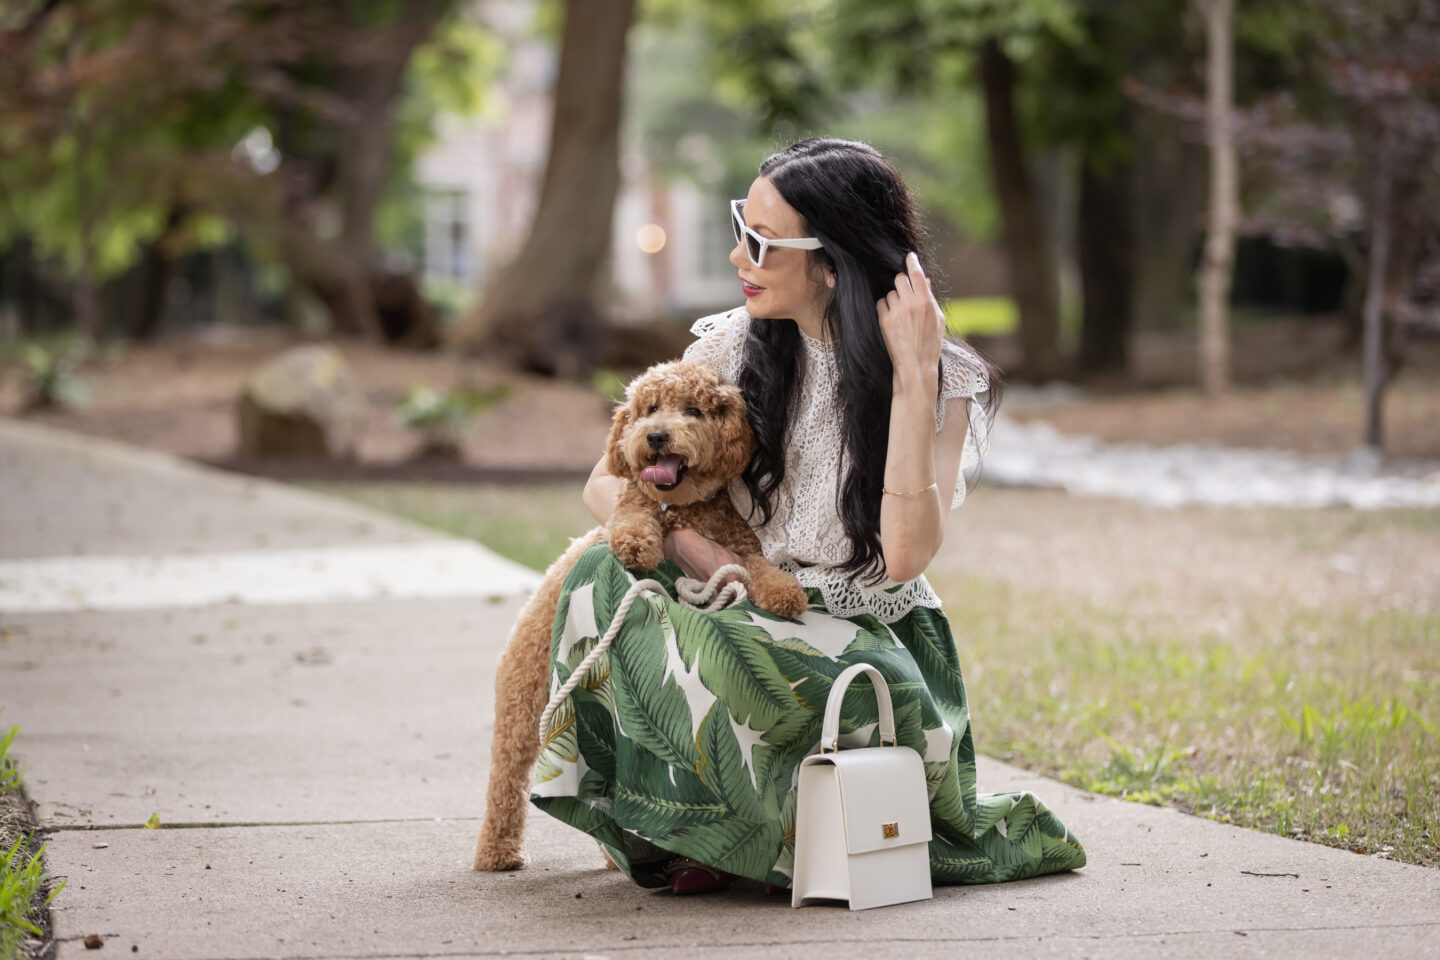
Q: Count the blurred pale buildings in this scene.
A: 1